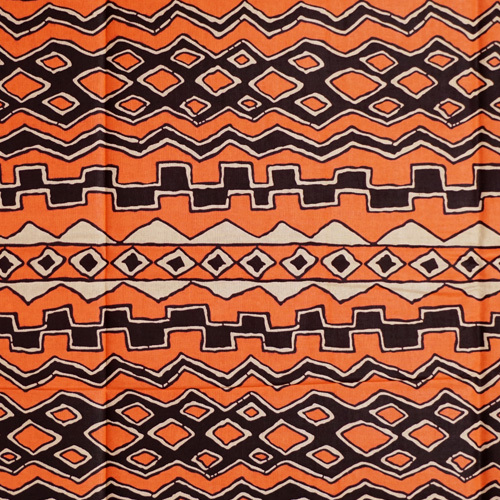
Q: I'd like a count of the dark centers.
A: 12